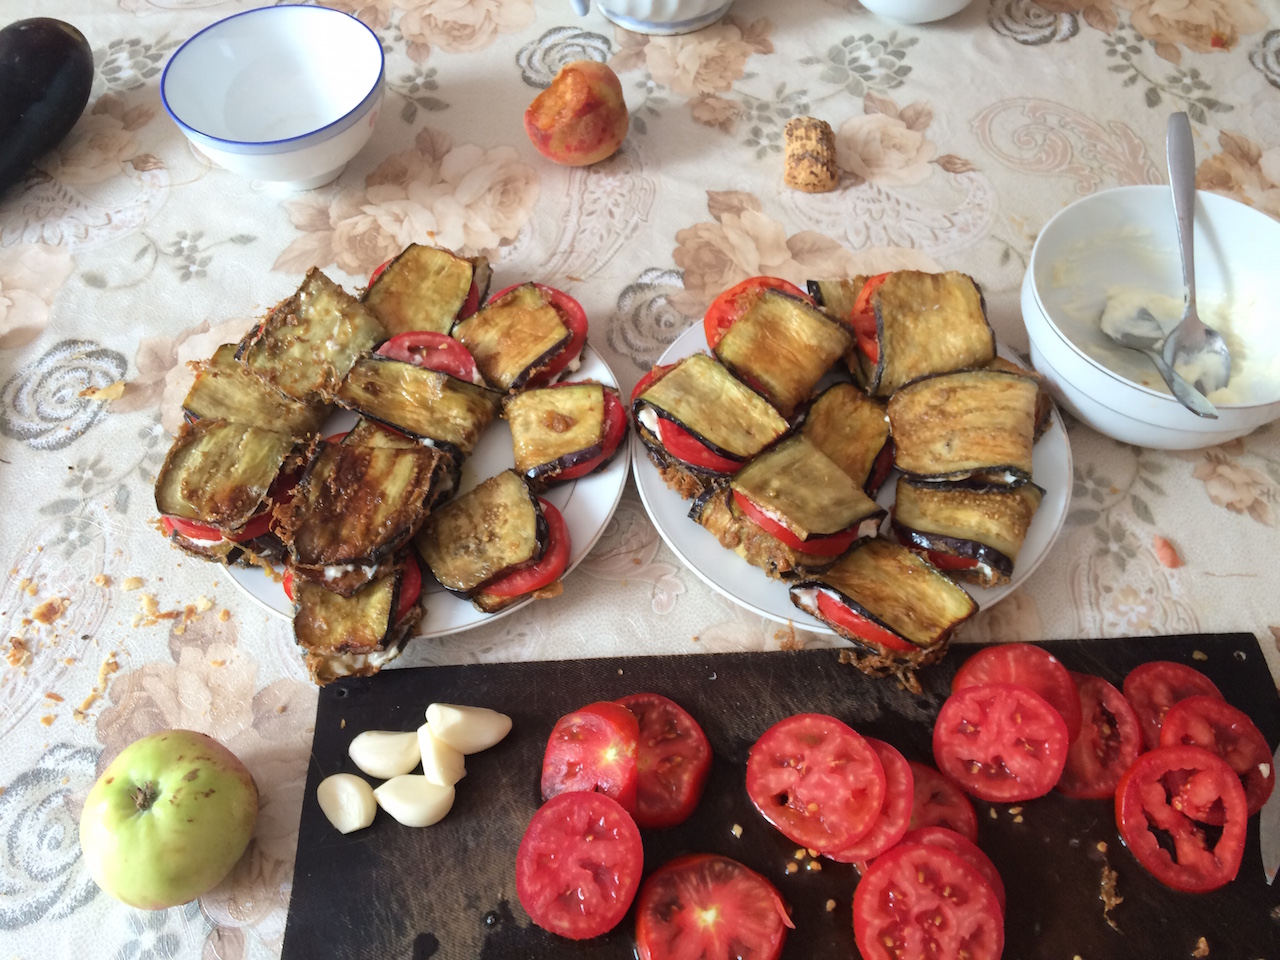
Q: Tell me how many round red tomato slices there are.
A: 15